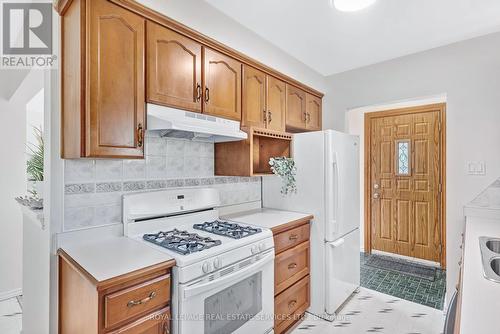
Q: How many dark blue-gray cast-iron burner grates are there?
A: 2